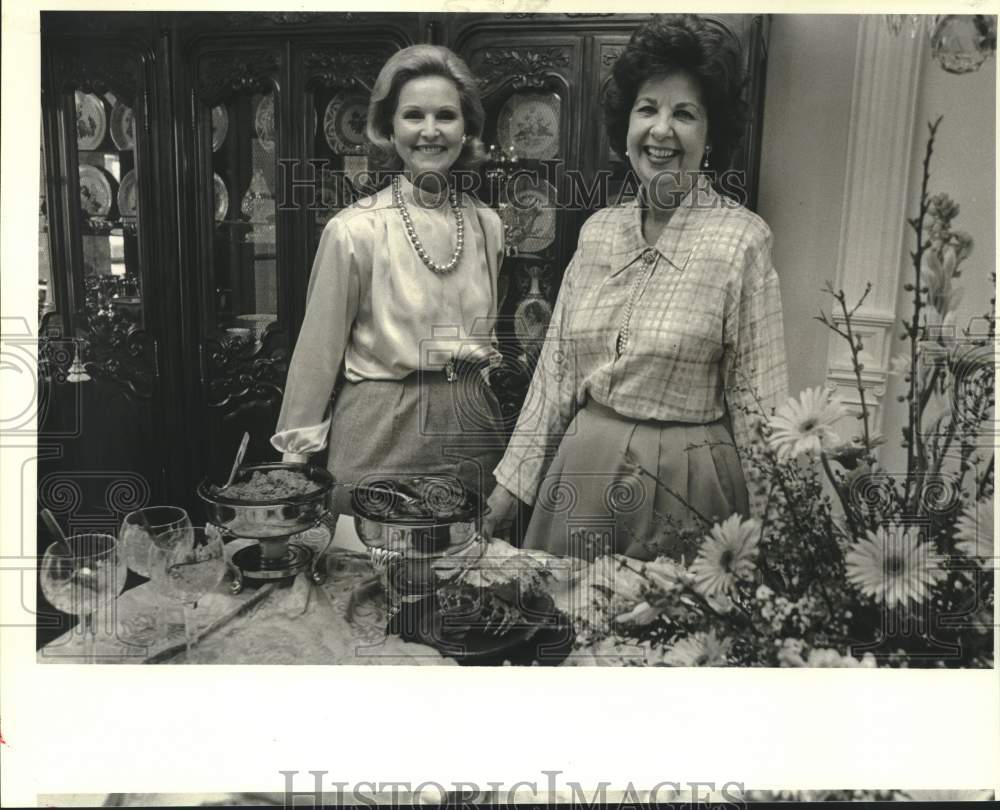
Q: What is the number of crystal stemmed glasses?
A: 3